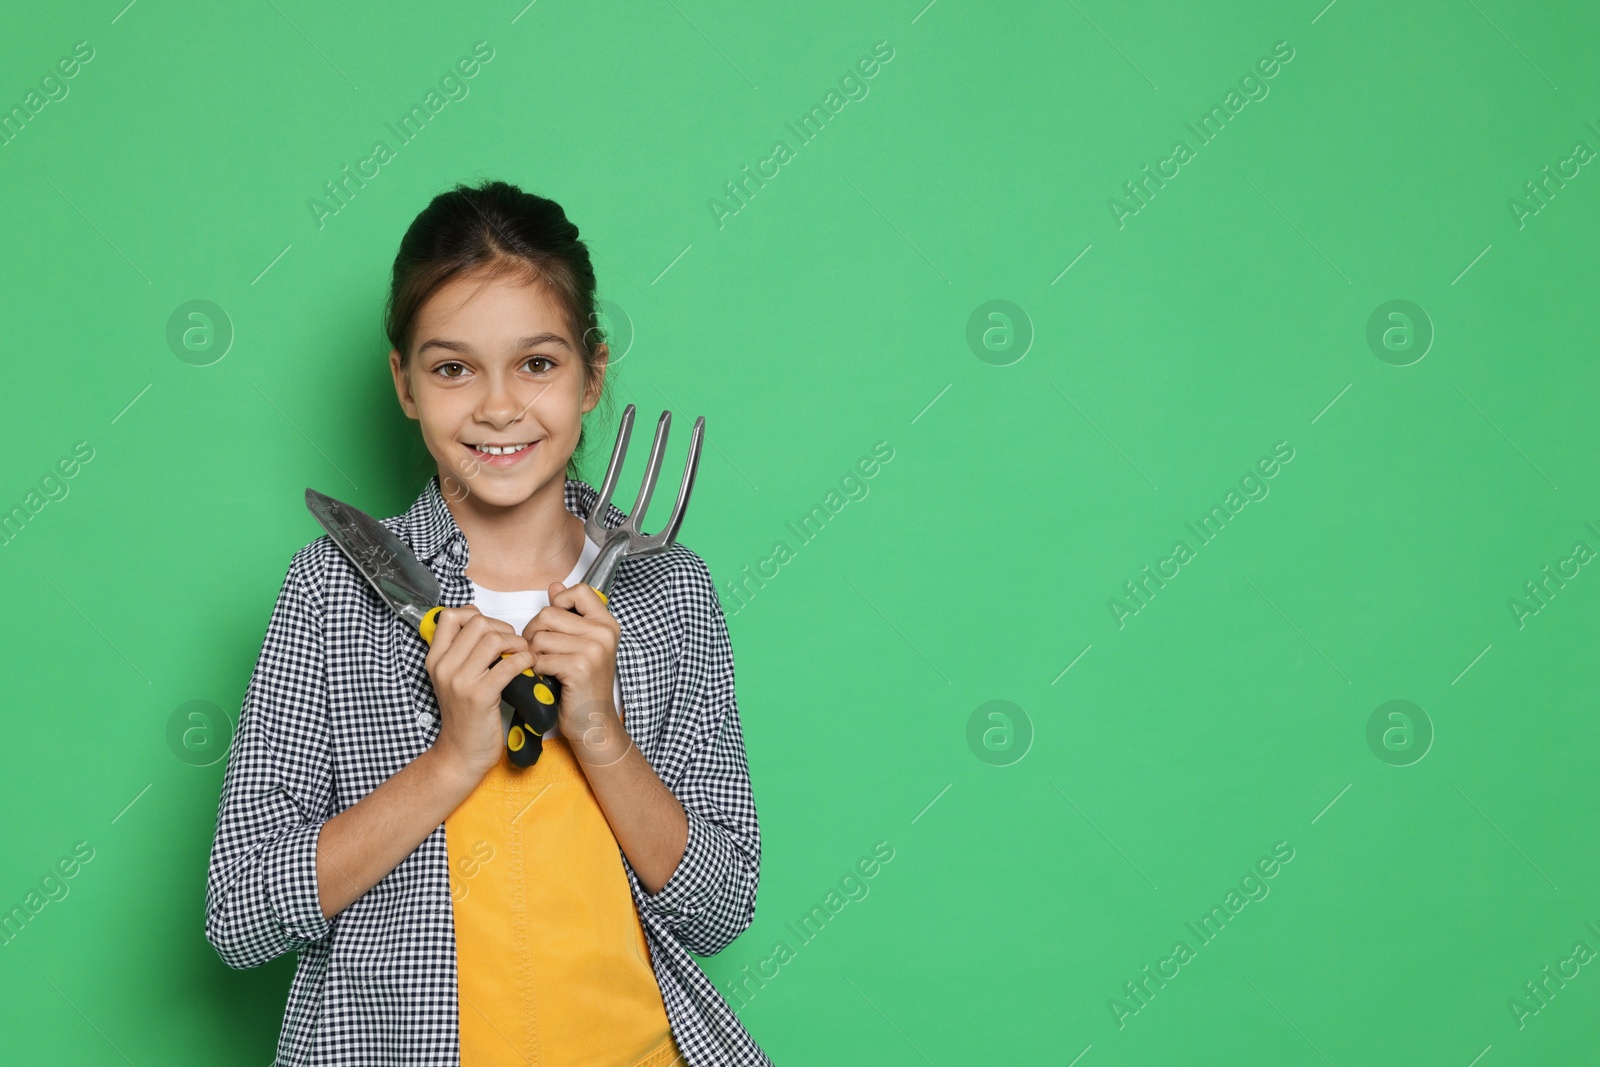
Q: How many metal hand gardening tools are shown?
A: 2